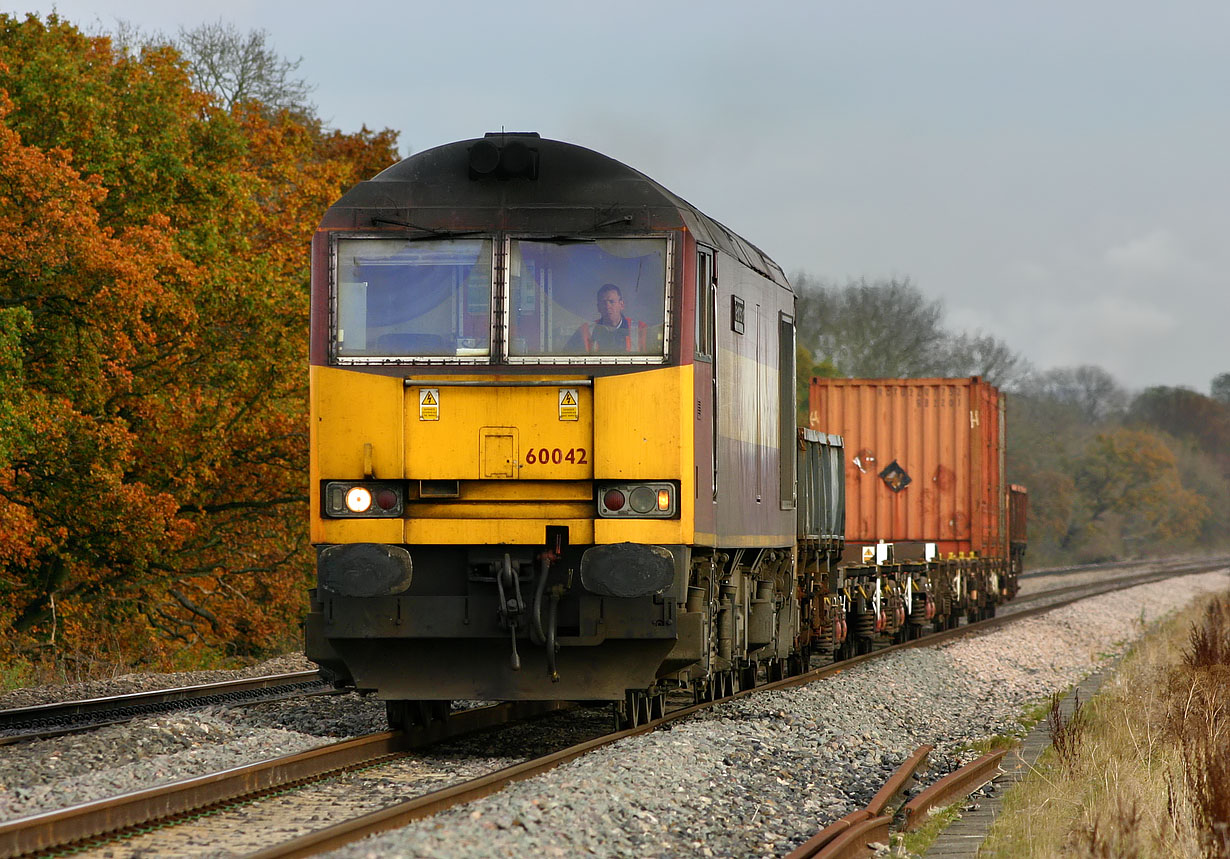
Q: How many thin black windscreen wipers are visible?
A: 2